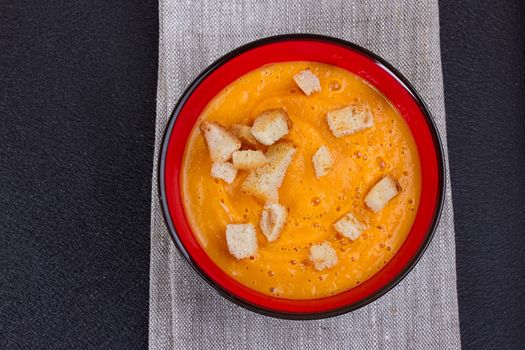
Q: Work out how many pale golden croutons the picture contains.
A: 14